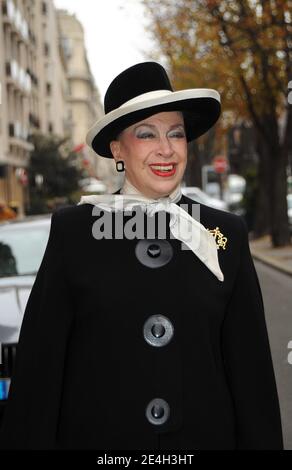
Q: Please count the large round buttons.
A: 3